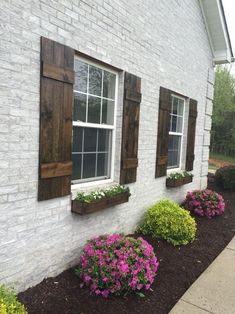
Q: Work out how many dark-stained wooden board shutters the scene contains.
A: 4